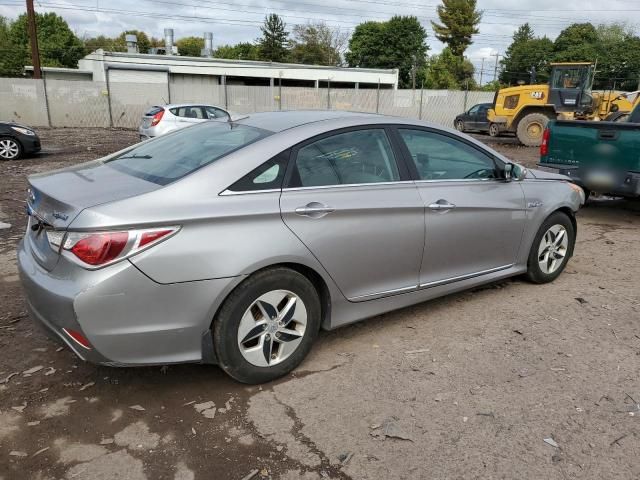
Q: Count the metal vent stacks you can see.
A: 3